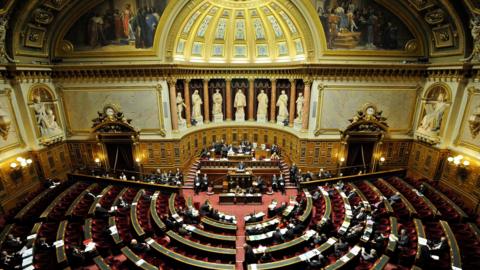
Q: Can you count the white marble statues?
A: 9